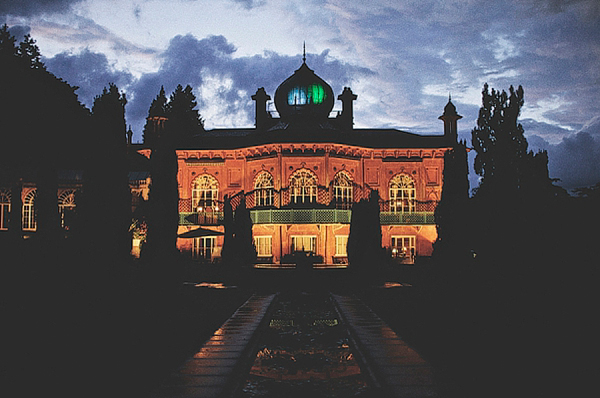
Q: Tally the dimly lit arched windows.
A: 3